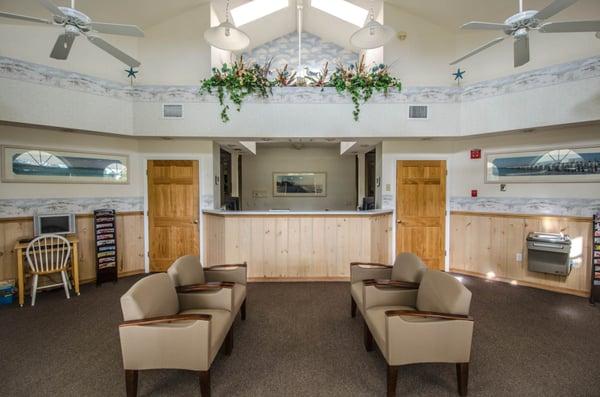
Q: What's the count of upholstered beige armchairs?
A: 4